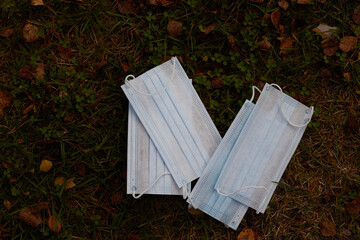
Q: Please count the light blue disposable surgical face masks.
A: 4